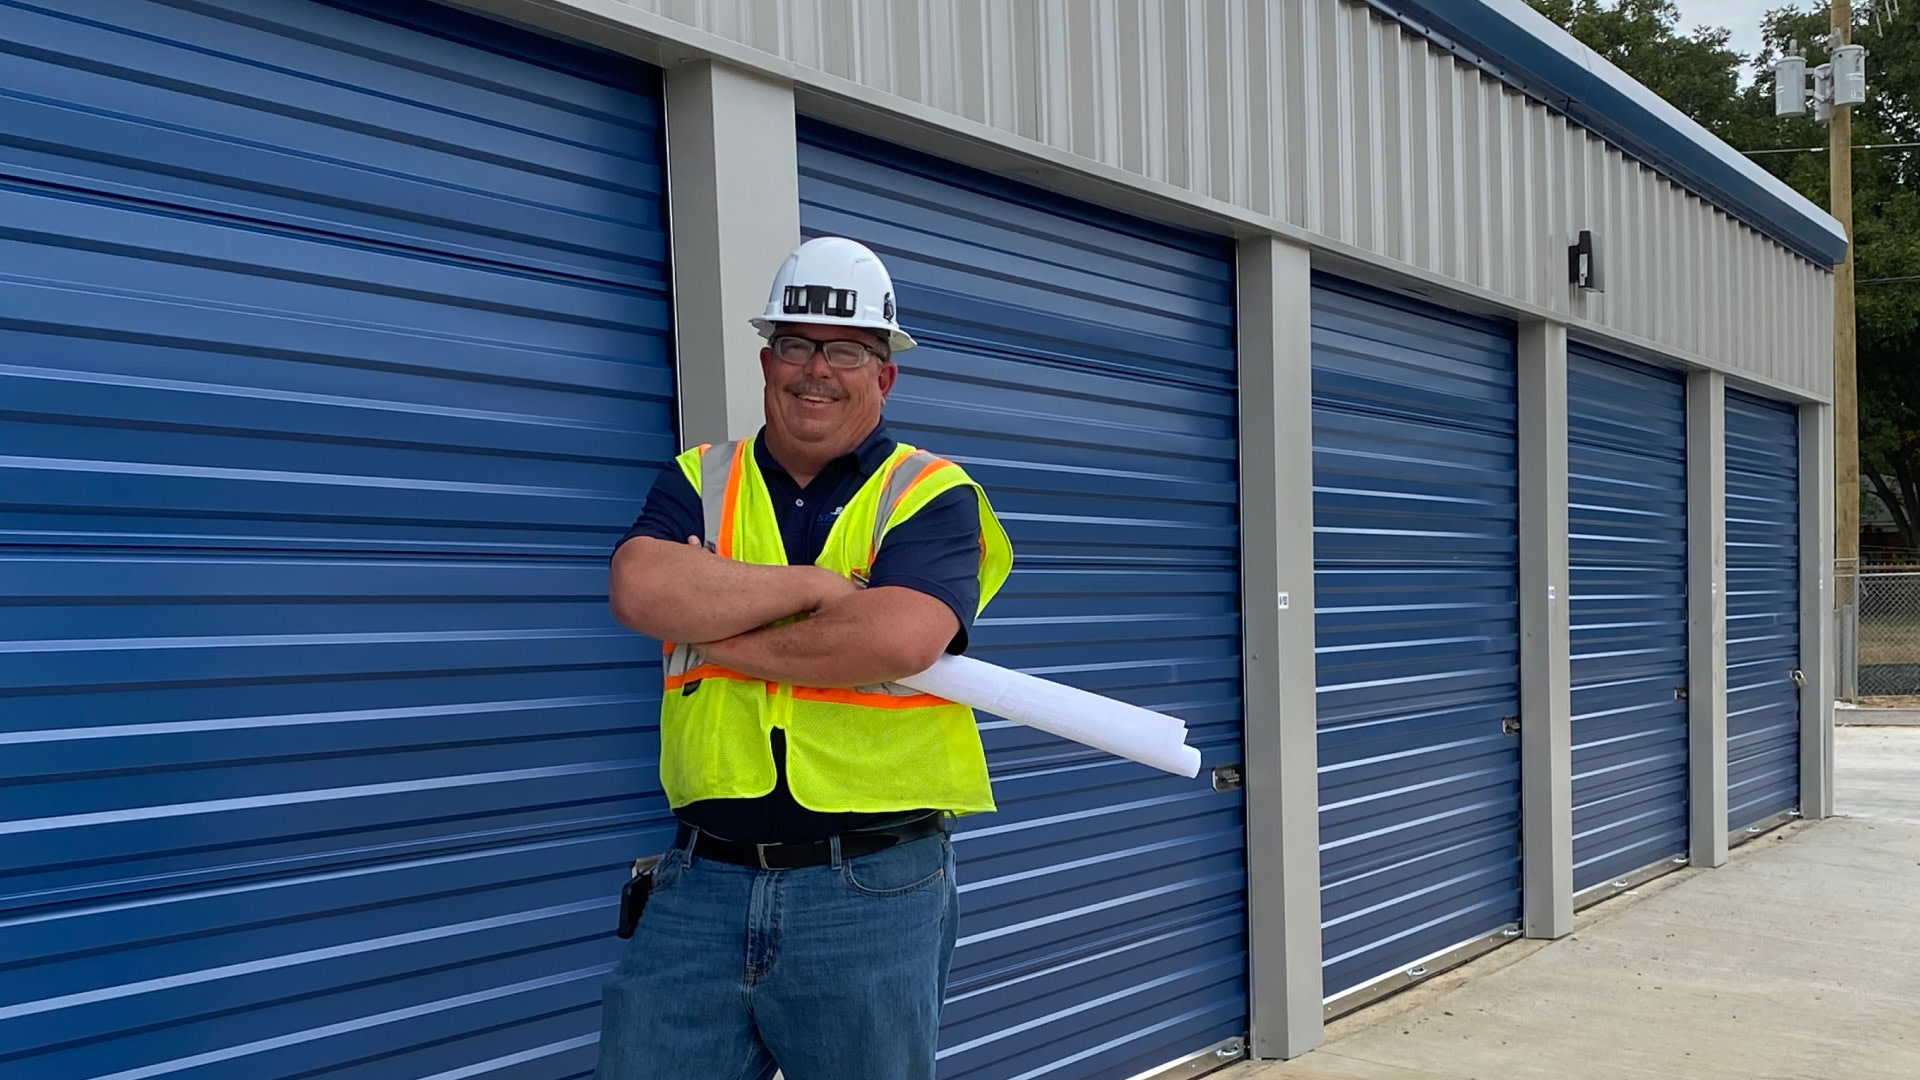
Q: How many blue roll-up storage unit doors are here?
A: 5